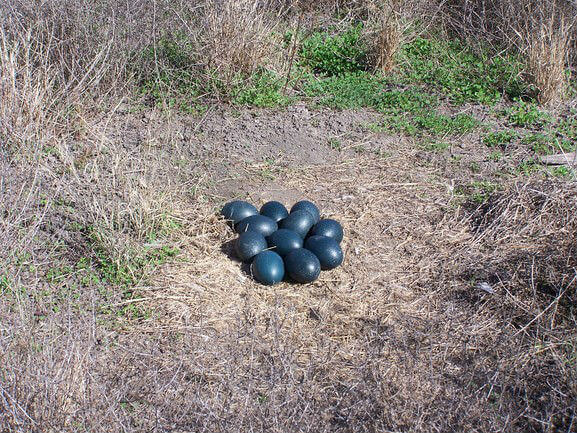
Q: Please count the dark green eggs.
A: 11